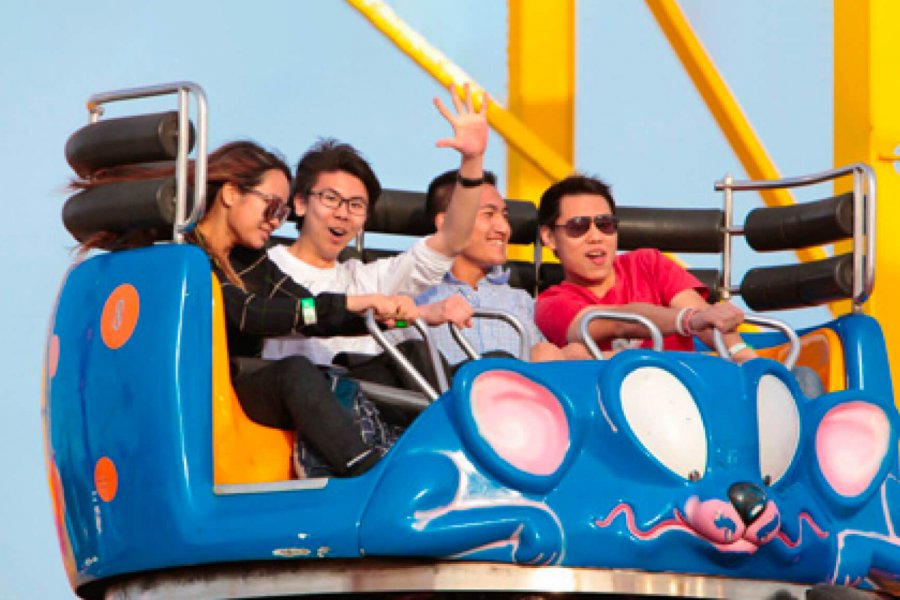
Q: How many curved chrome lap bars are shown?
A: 4